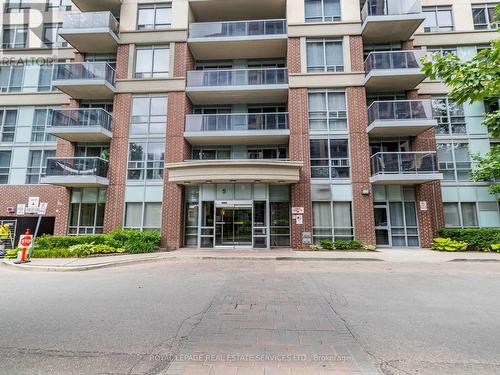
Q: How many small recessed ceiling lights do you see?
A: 5